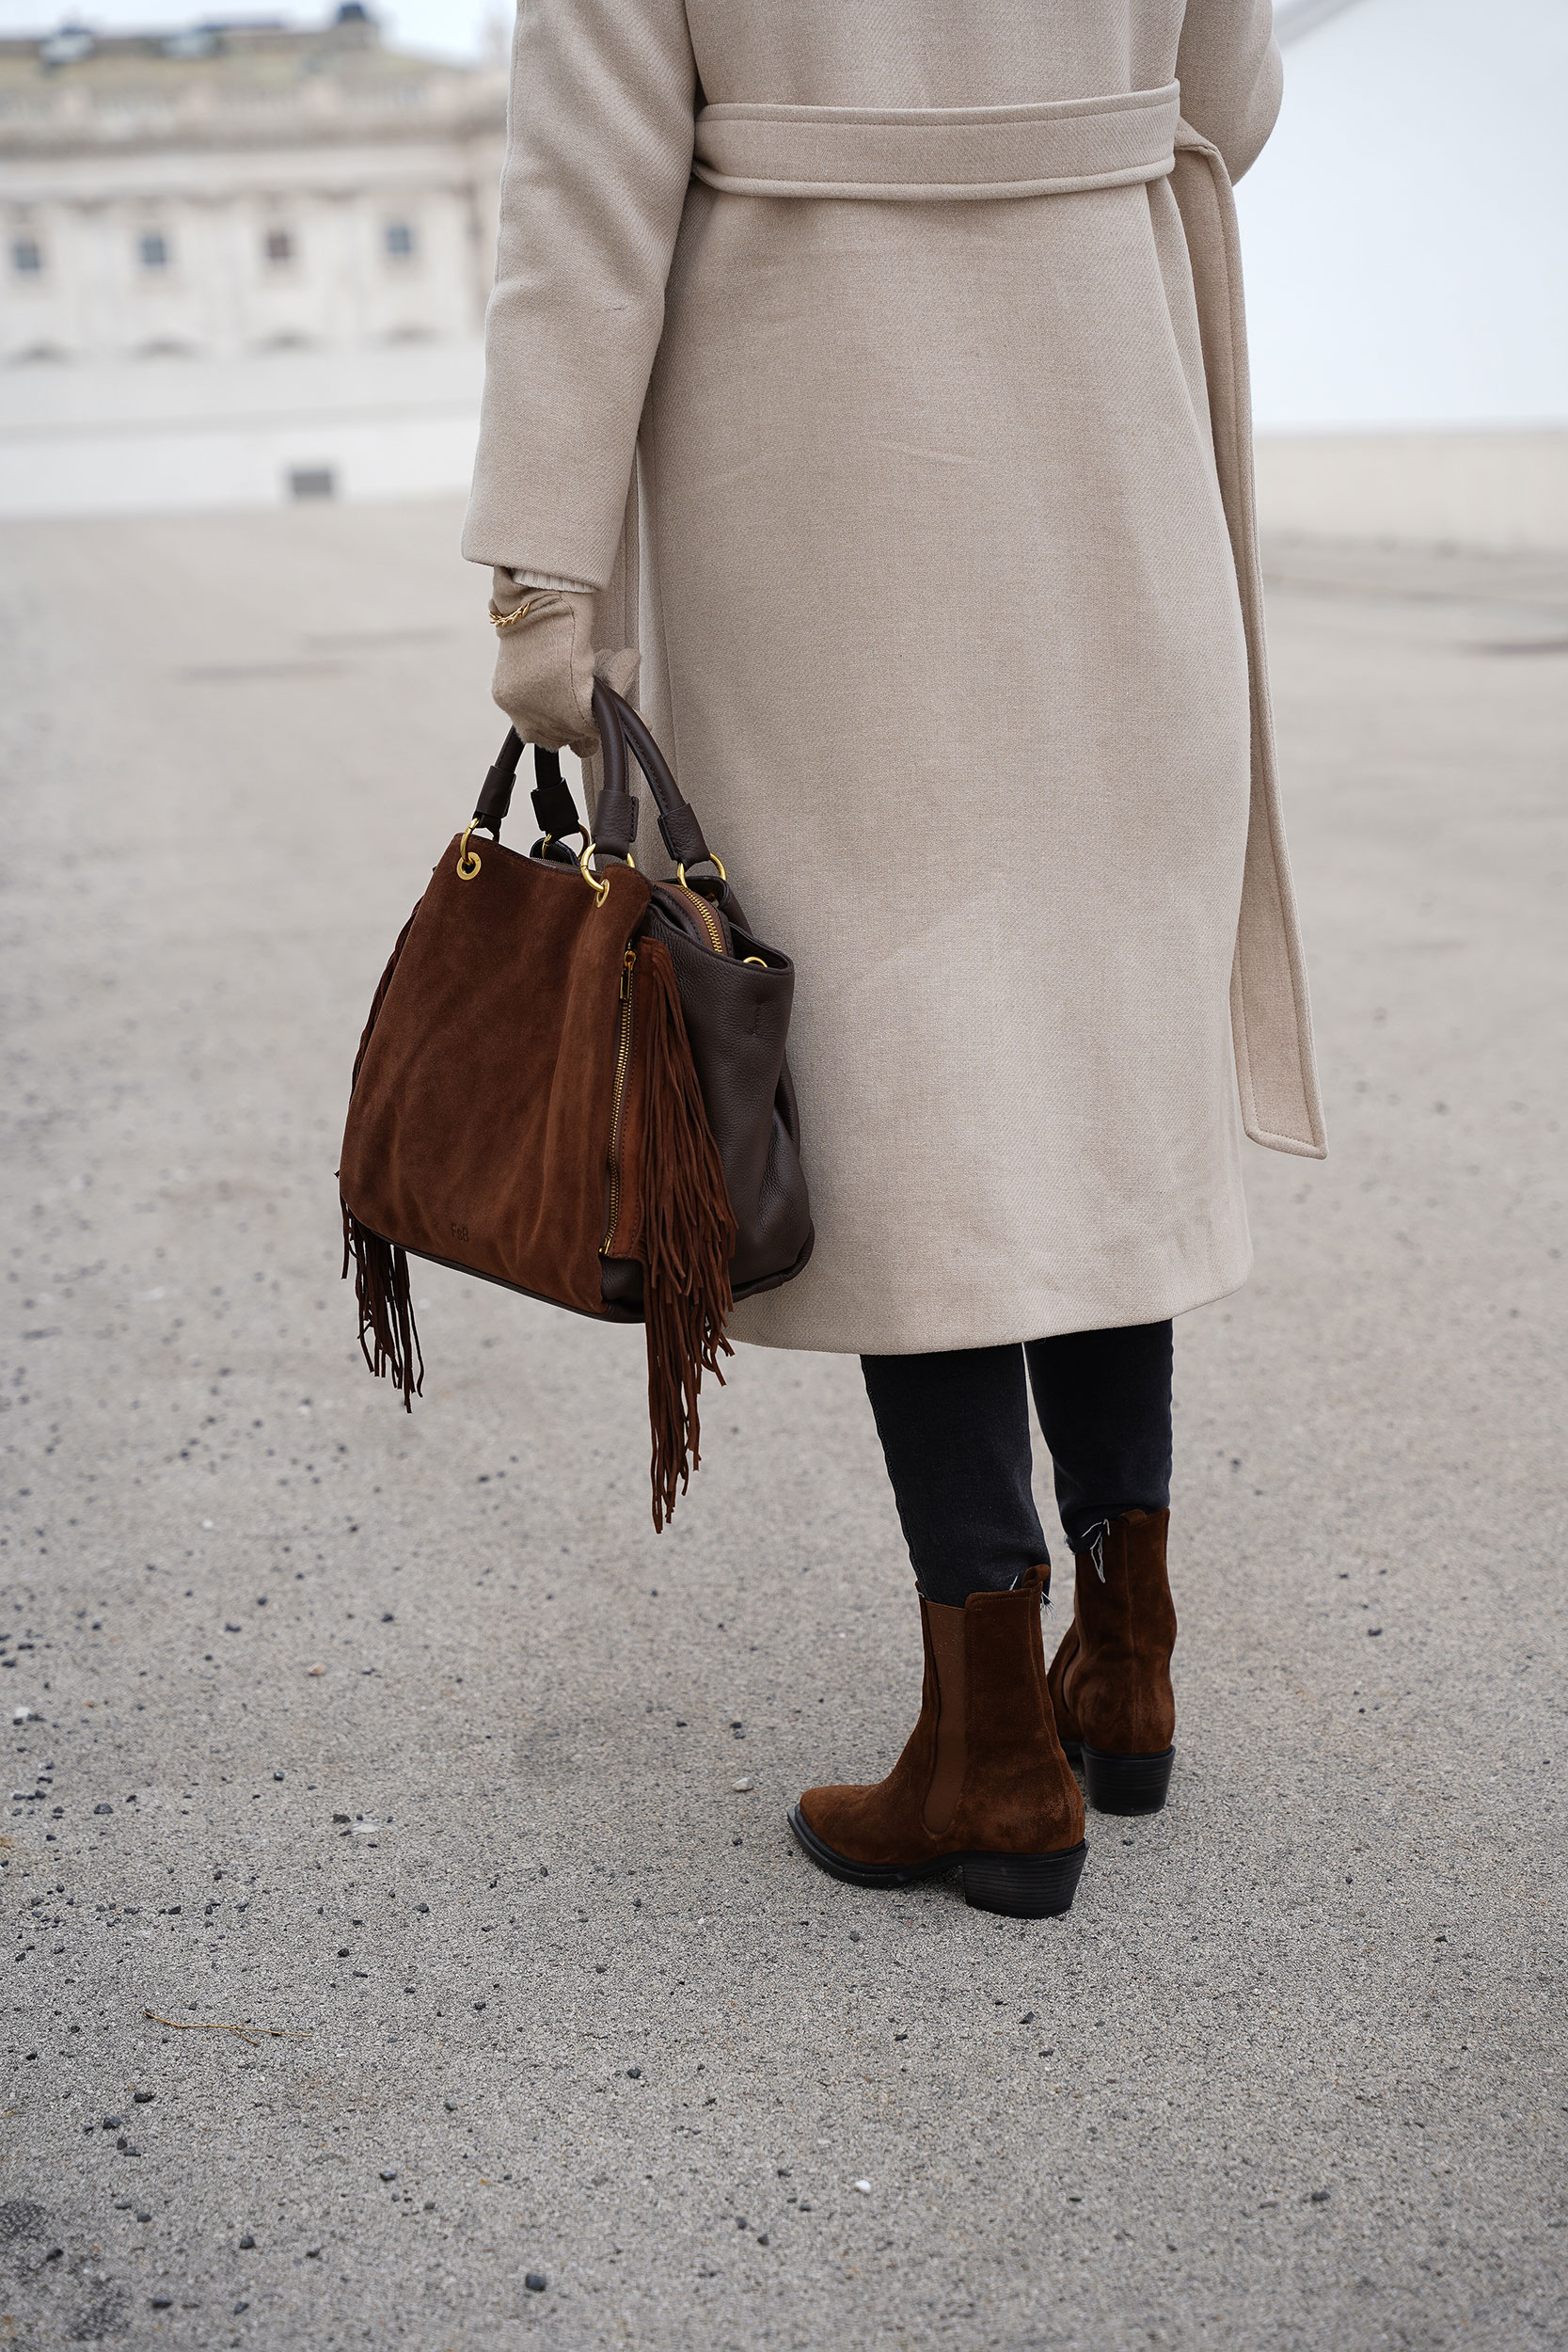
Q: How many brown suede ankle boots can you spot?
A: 2